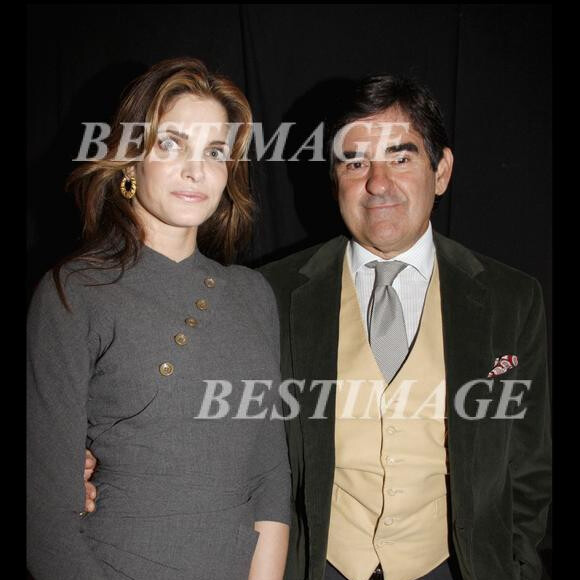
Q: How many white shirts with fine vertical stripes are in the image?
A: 1